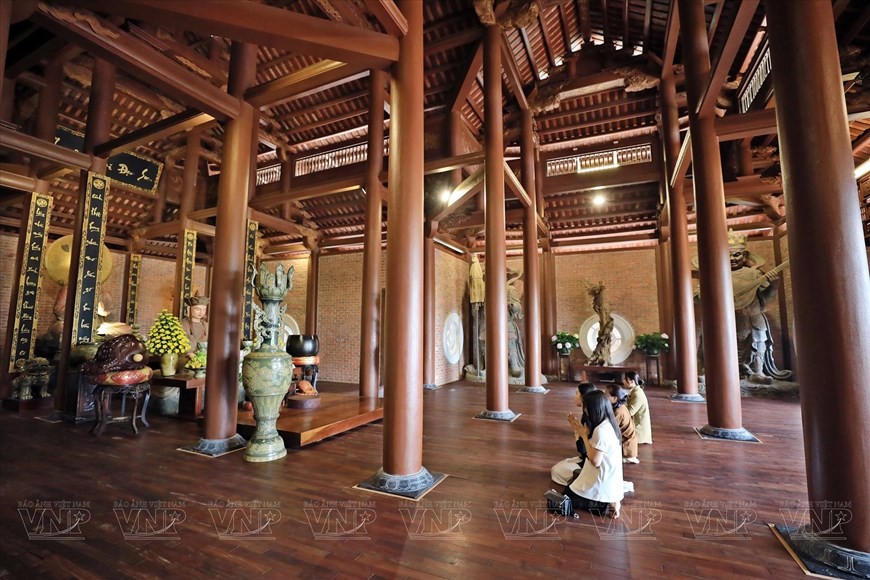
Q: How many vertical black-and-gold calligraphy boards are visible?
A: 5